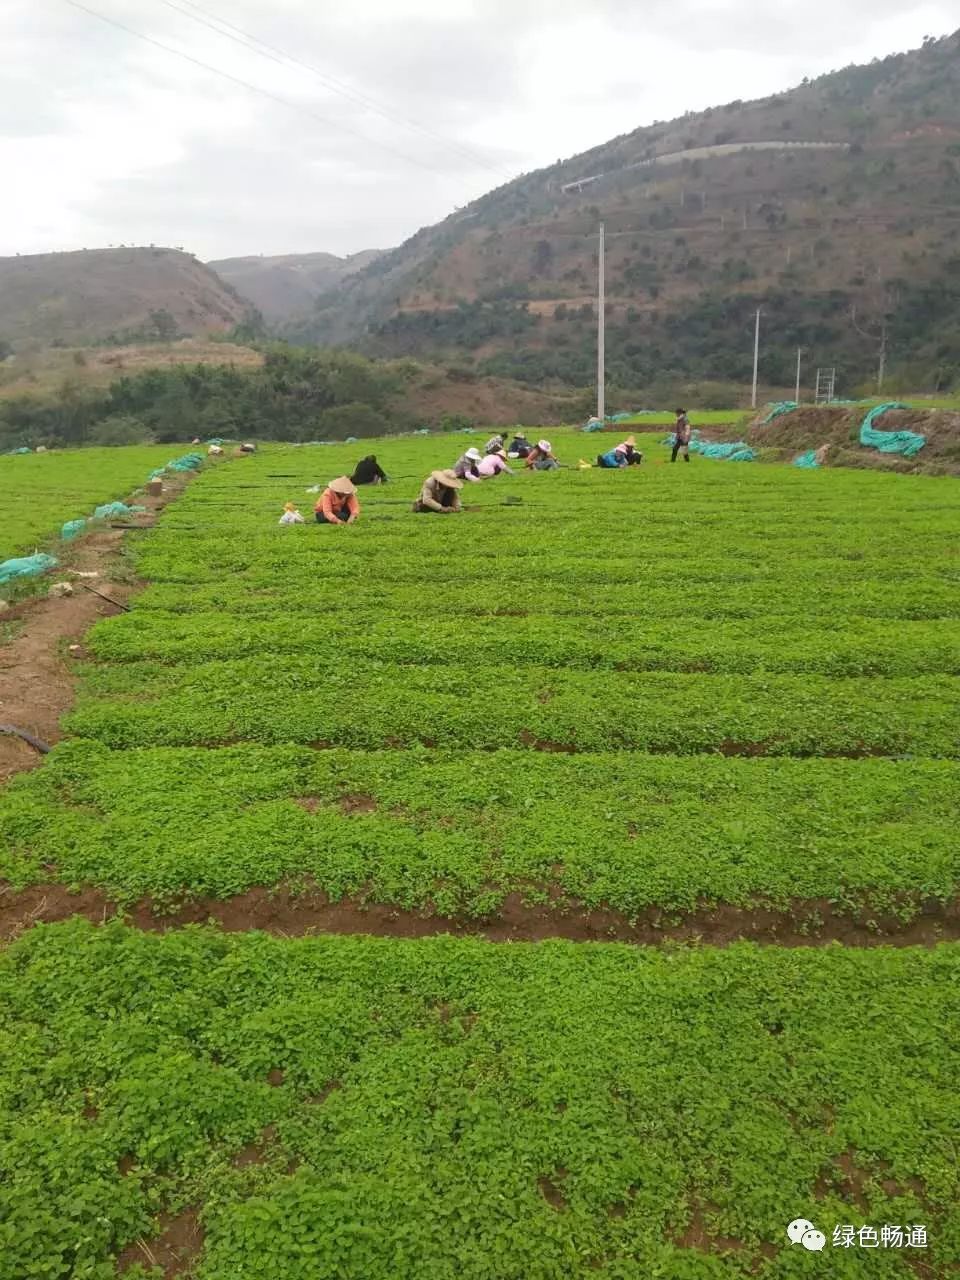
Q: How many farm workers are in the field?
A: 11